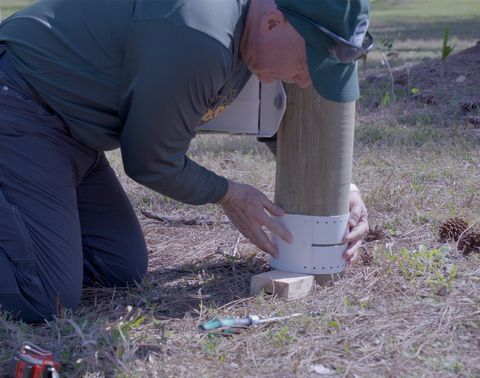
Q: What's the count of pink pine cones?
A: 0